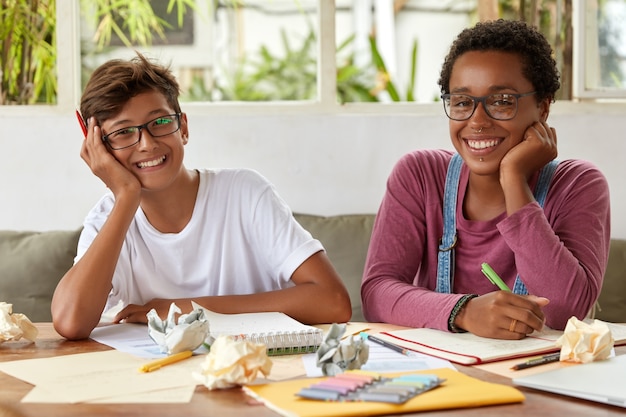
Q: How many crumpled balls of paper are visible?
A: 5